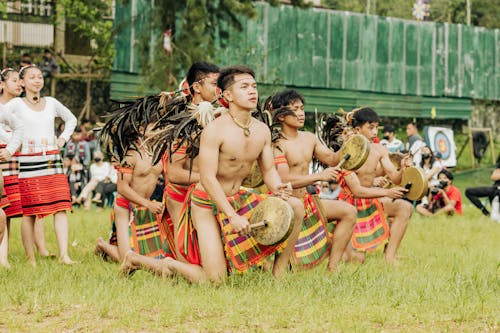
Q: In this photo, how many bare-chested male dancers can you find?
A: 5